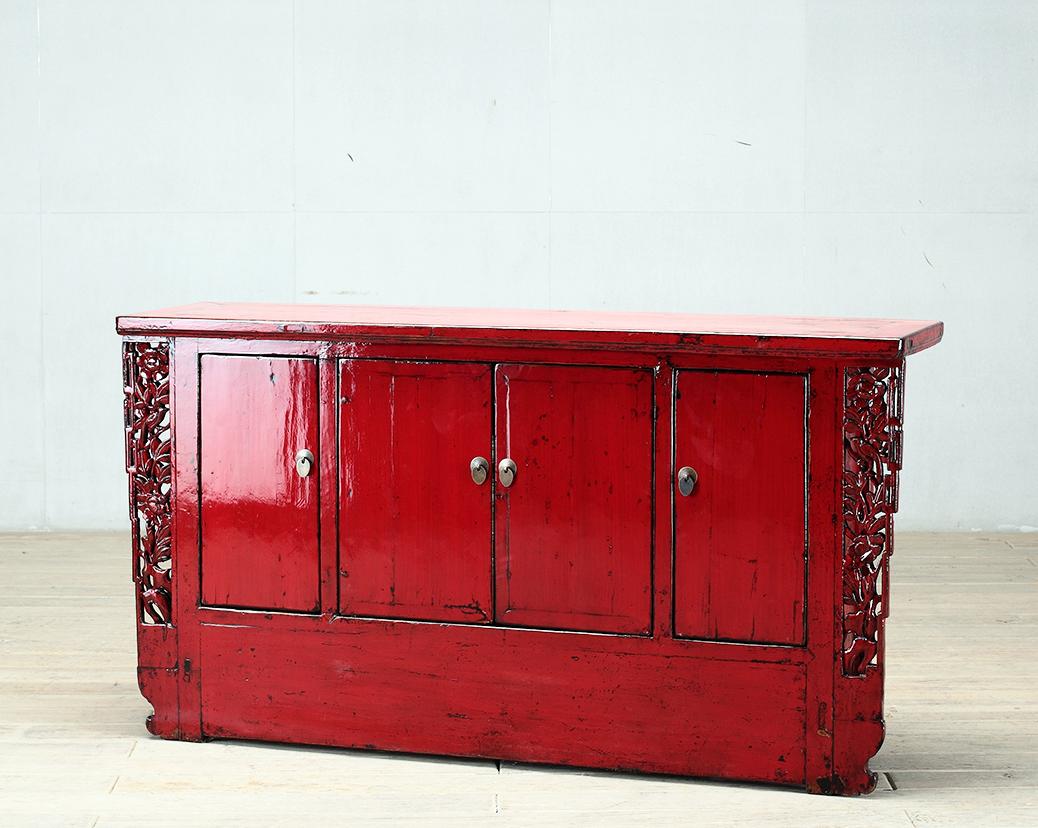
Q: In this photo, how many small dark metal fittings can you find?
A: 4